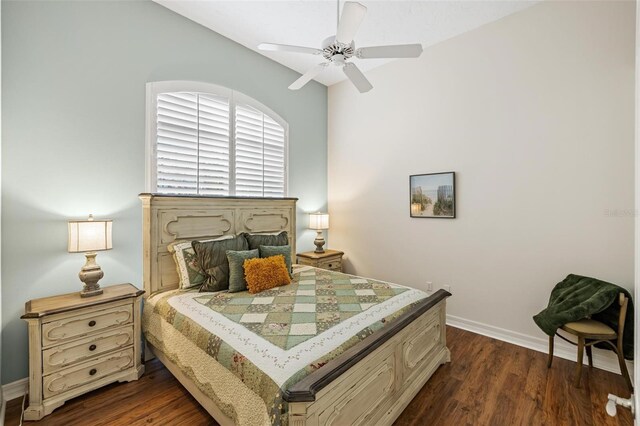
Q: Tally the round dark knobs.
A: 4